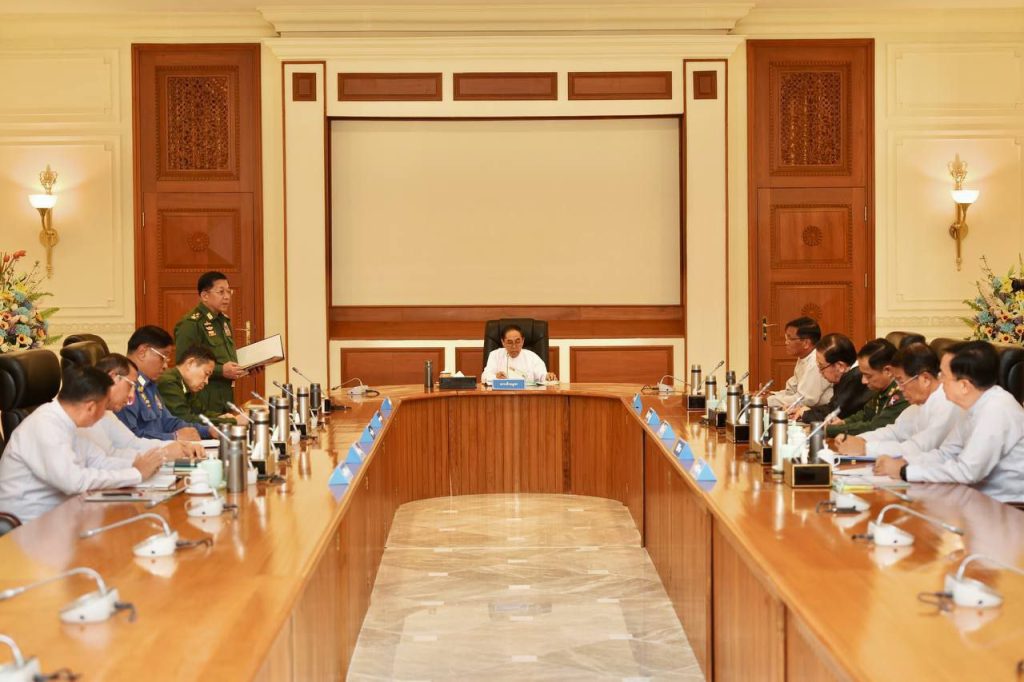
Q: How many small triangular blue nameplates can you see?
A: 10